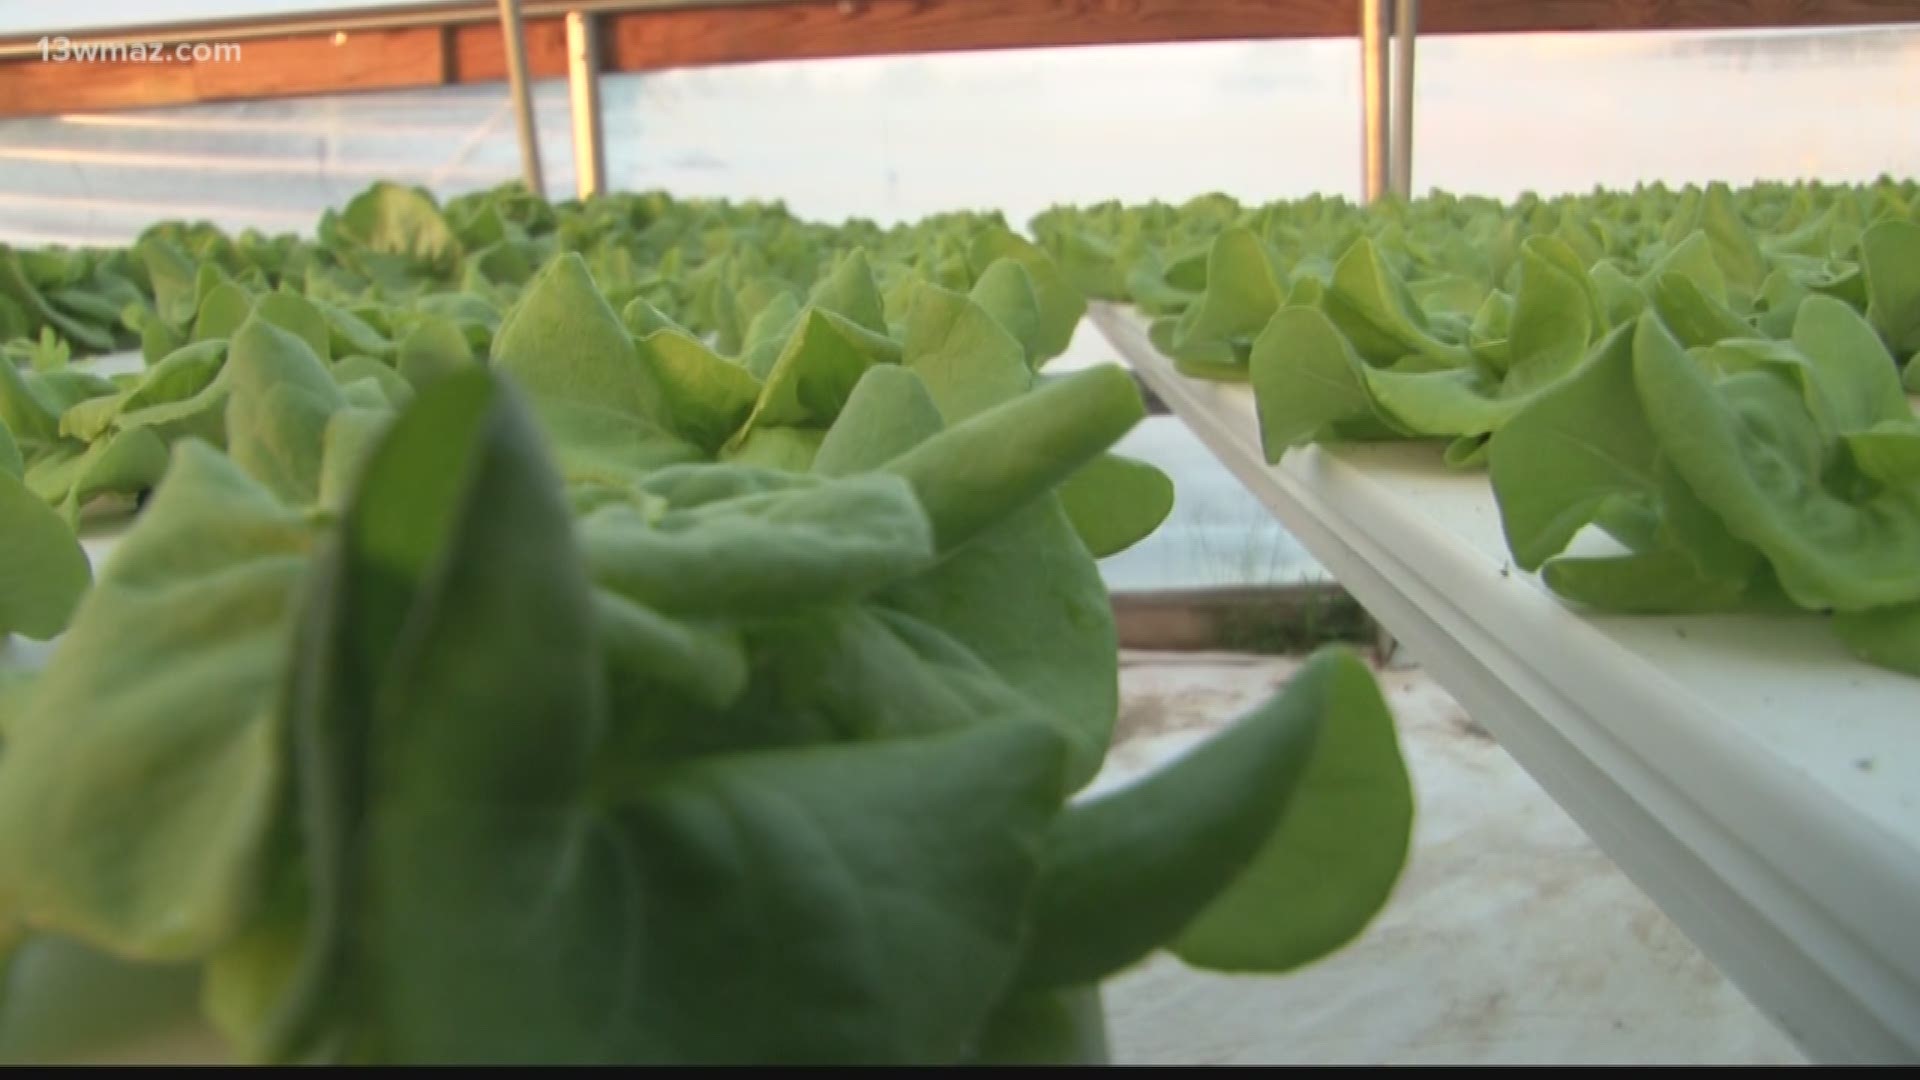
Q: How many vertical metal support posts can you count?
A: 4